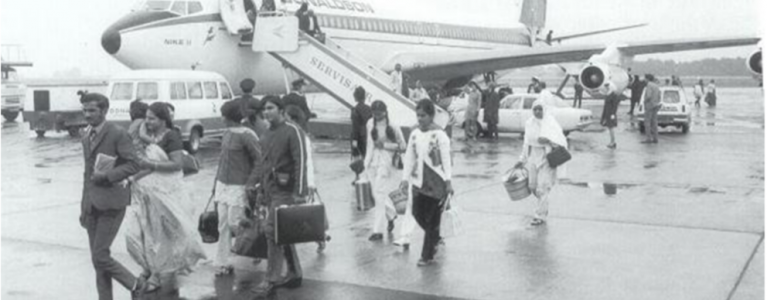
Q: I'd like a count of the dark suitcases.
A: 1